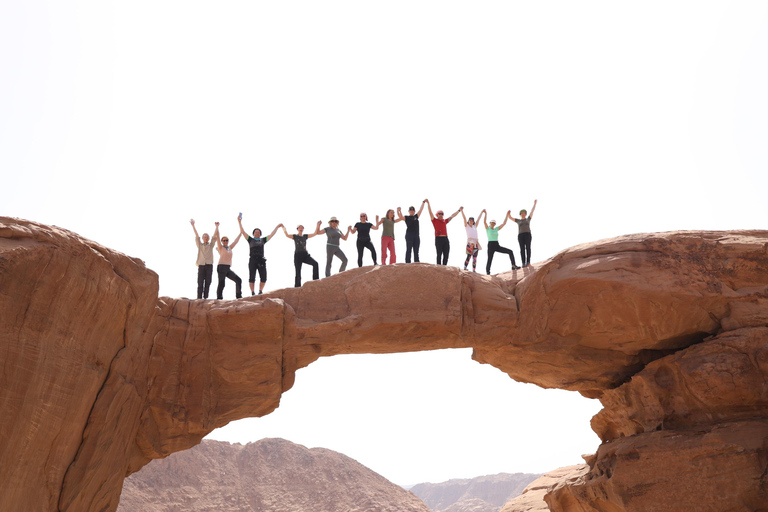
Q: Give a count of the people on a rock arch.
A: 12